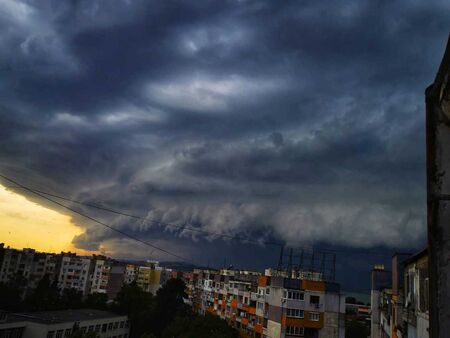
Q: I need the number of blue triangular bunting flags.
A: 0